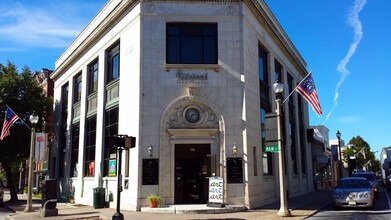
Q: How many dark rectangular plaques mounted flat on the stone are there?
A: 2